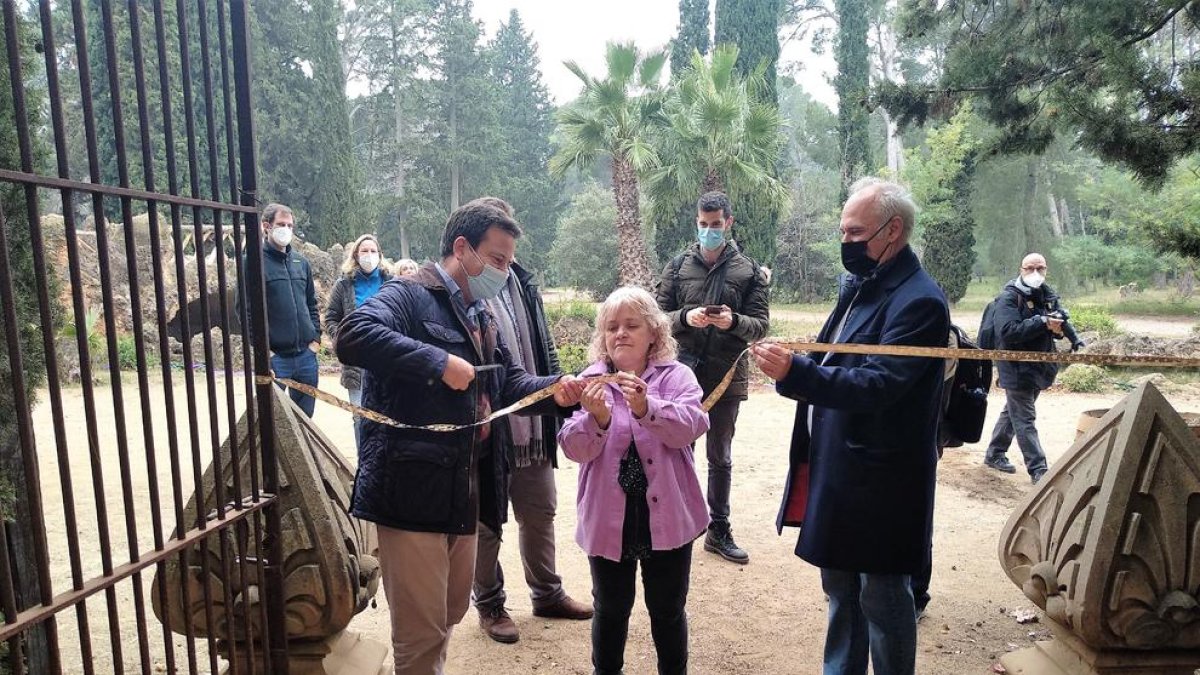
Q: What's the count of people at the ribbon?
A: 3